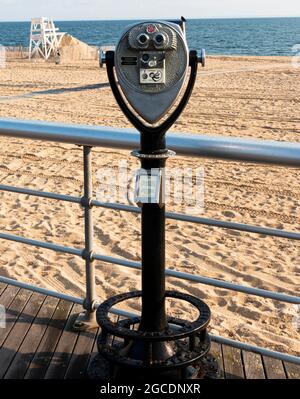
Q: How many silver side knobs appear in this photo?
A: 2